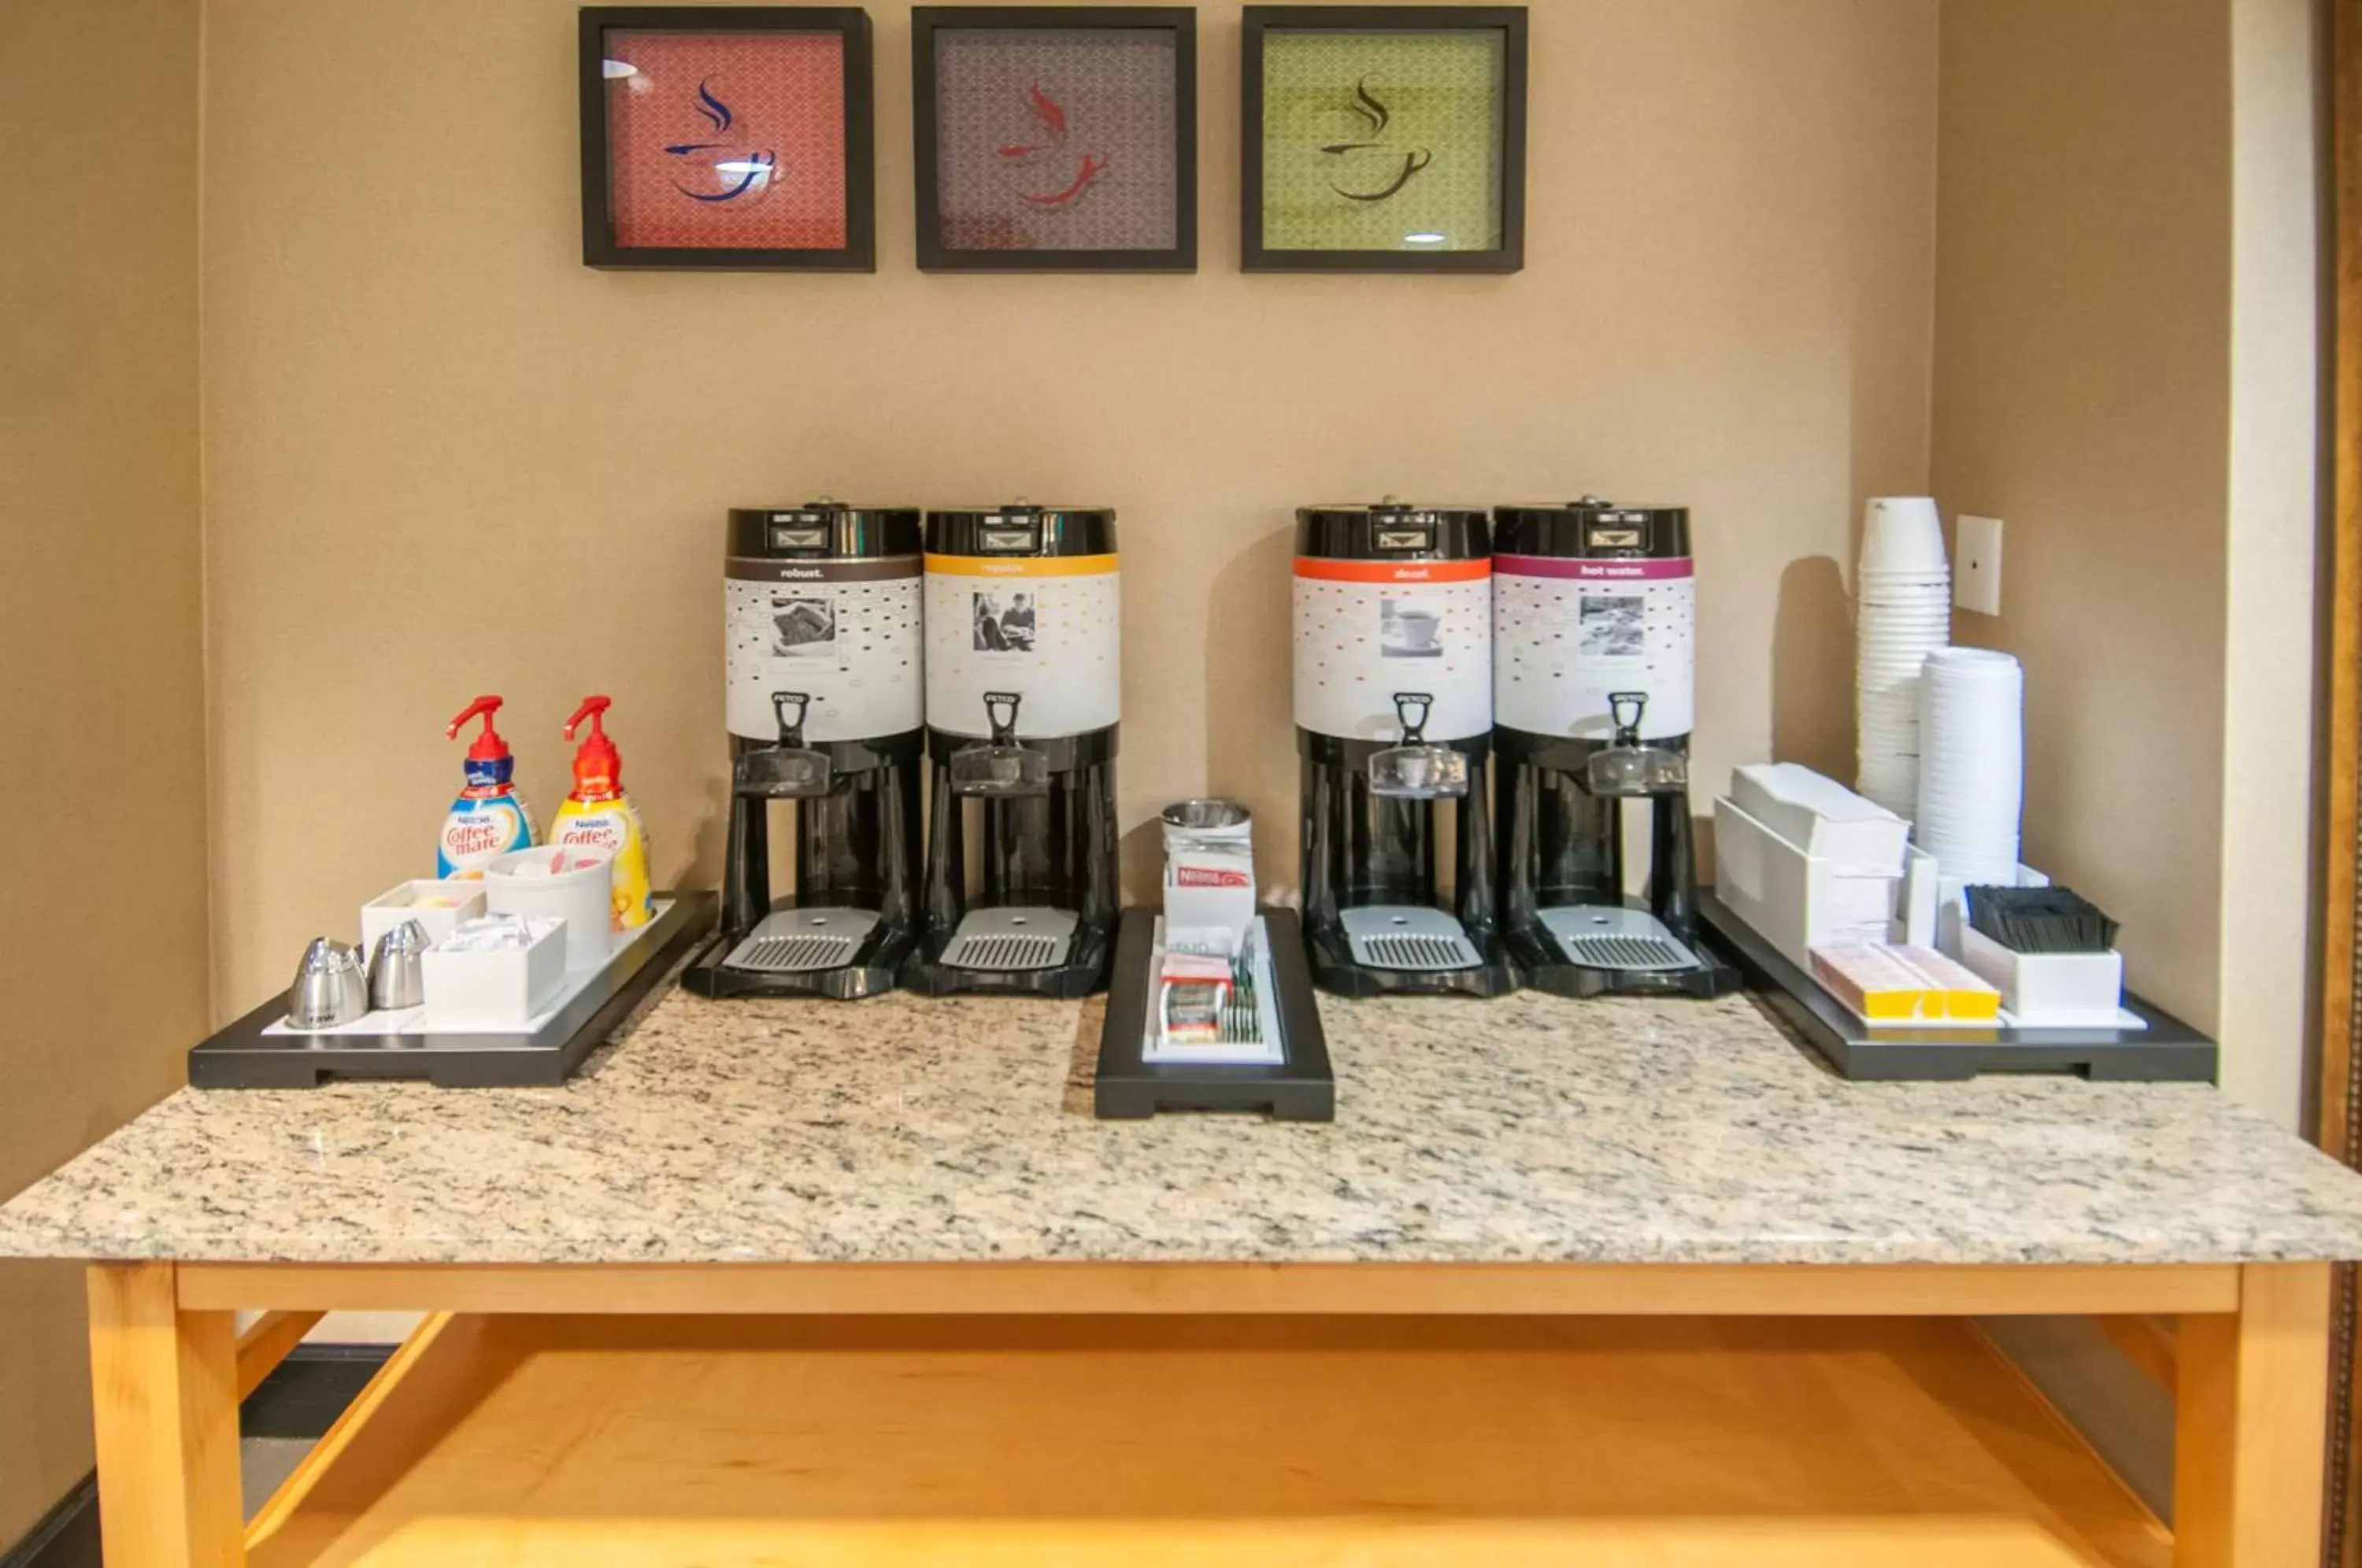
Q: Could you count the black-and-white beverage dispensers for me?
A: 4